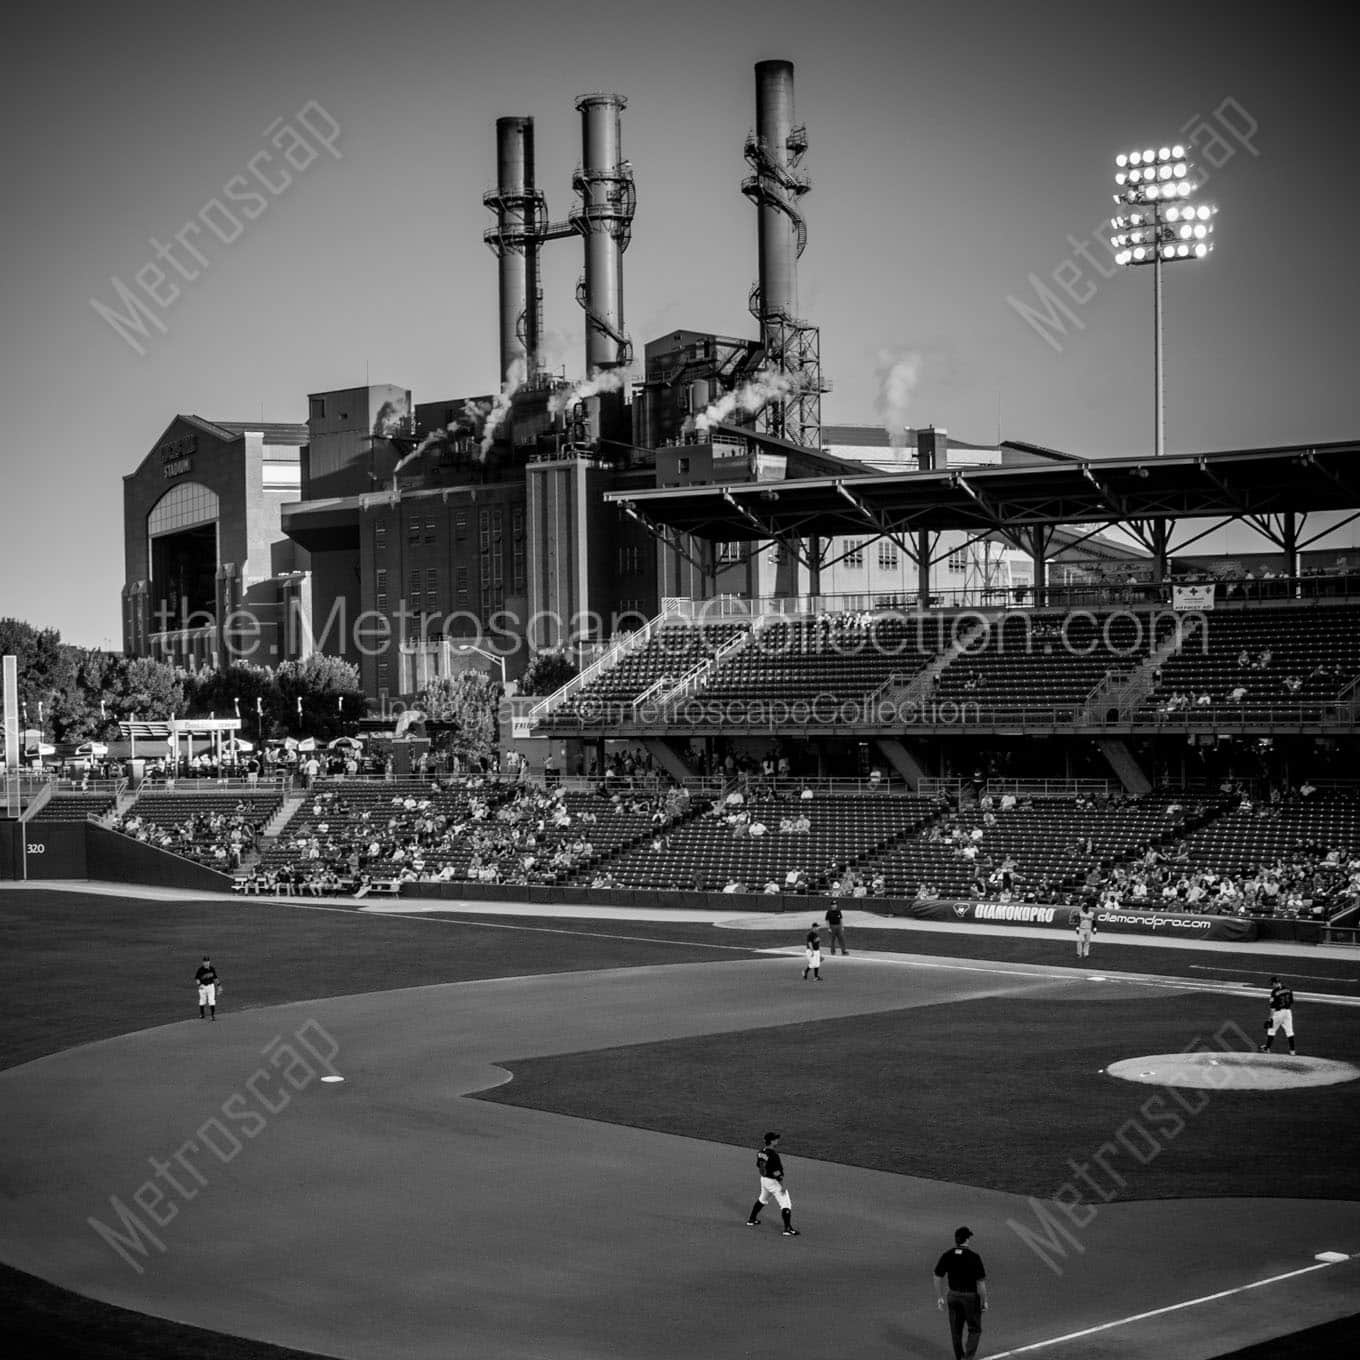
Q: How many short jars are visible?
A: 0